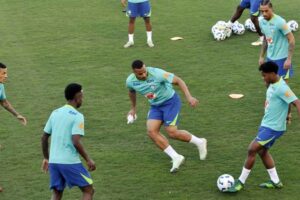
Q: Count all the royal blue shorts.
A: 6